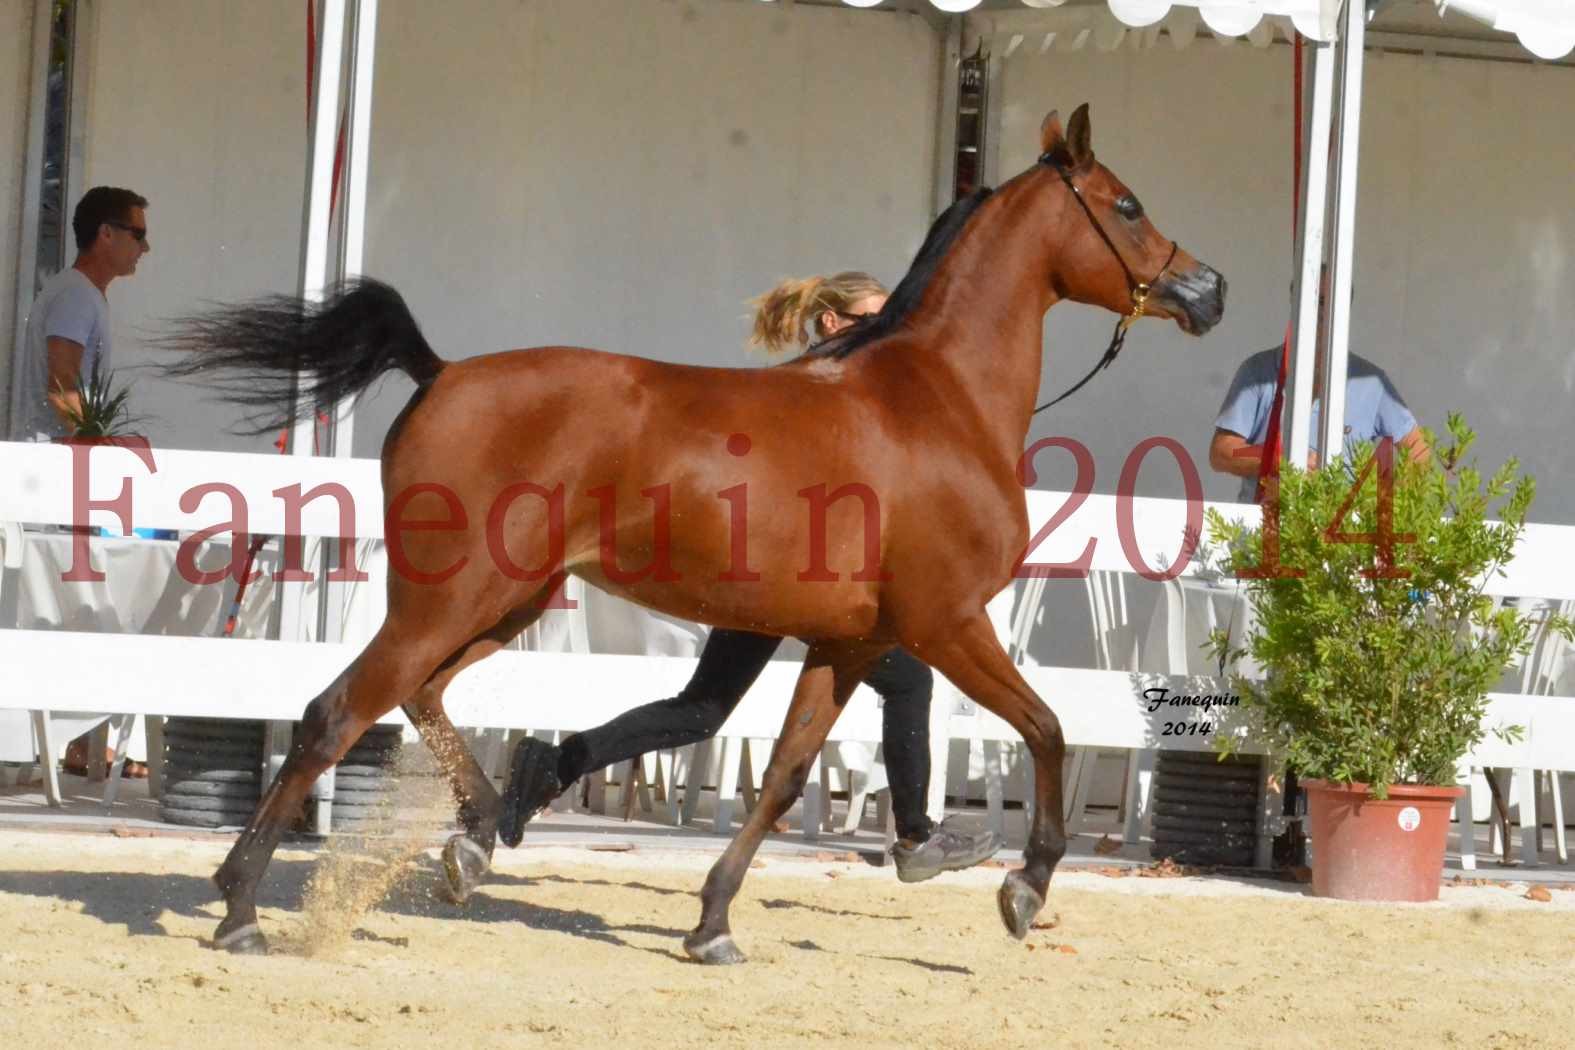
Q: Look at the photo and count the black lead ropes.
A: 1